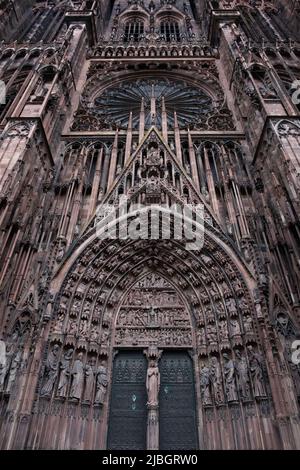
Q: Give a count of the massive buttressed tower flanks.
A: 2